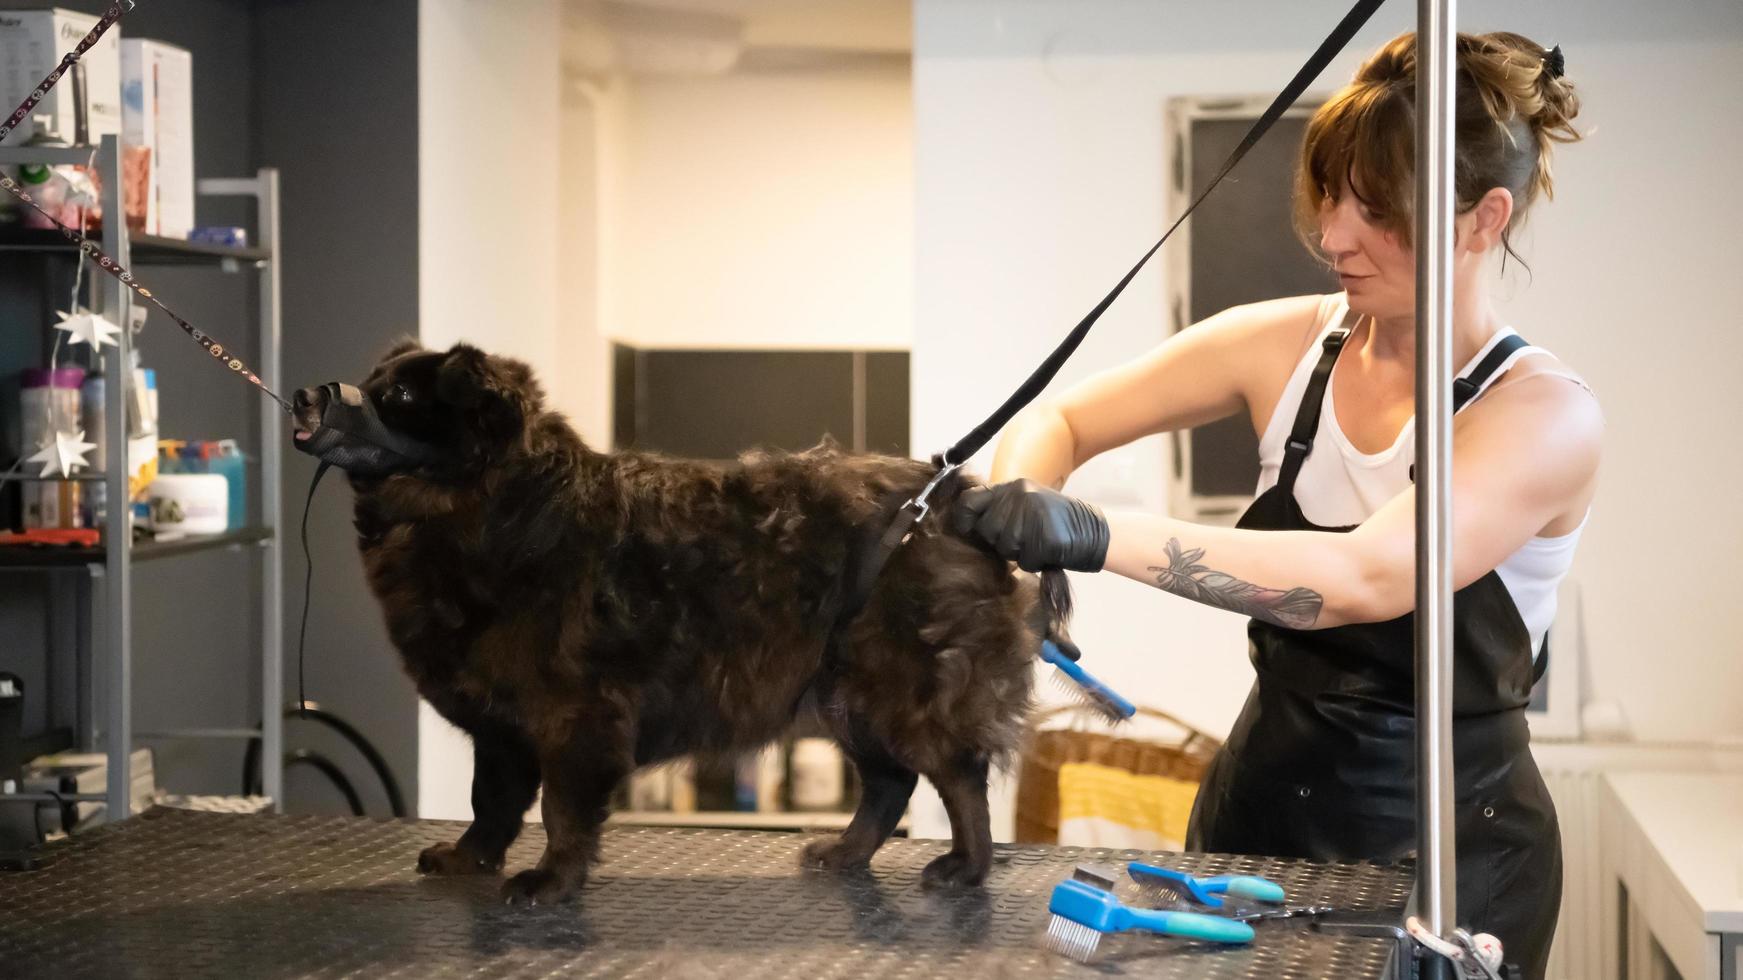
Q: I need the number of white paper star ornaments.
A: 2